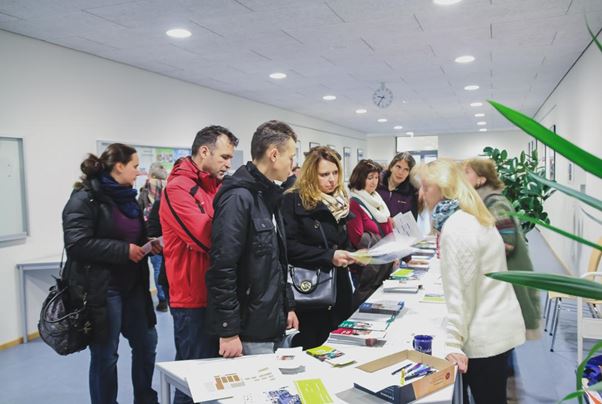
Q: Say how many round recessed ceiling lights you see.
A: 14